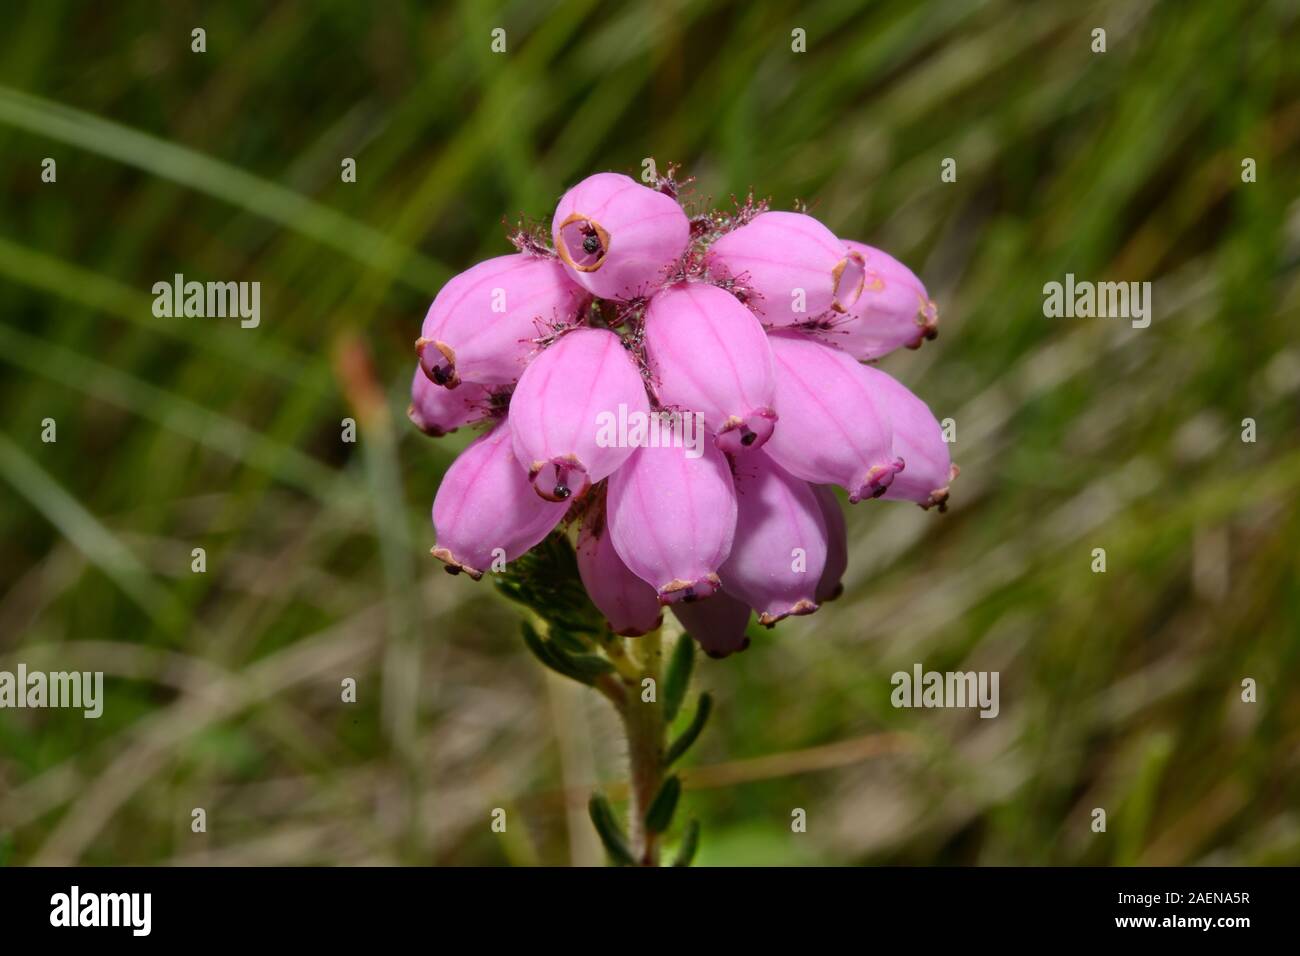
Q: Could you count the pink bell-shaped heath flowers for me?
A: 15